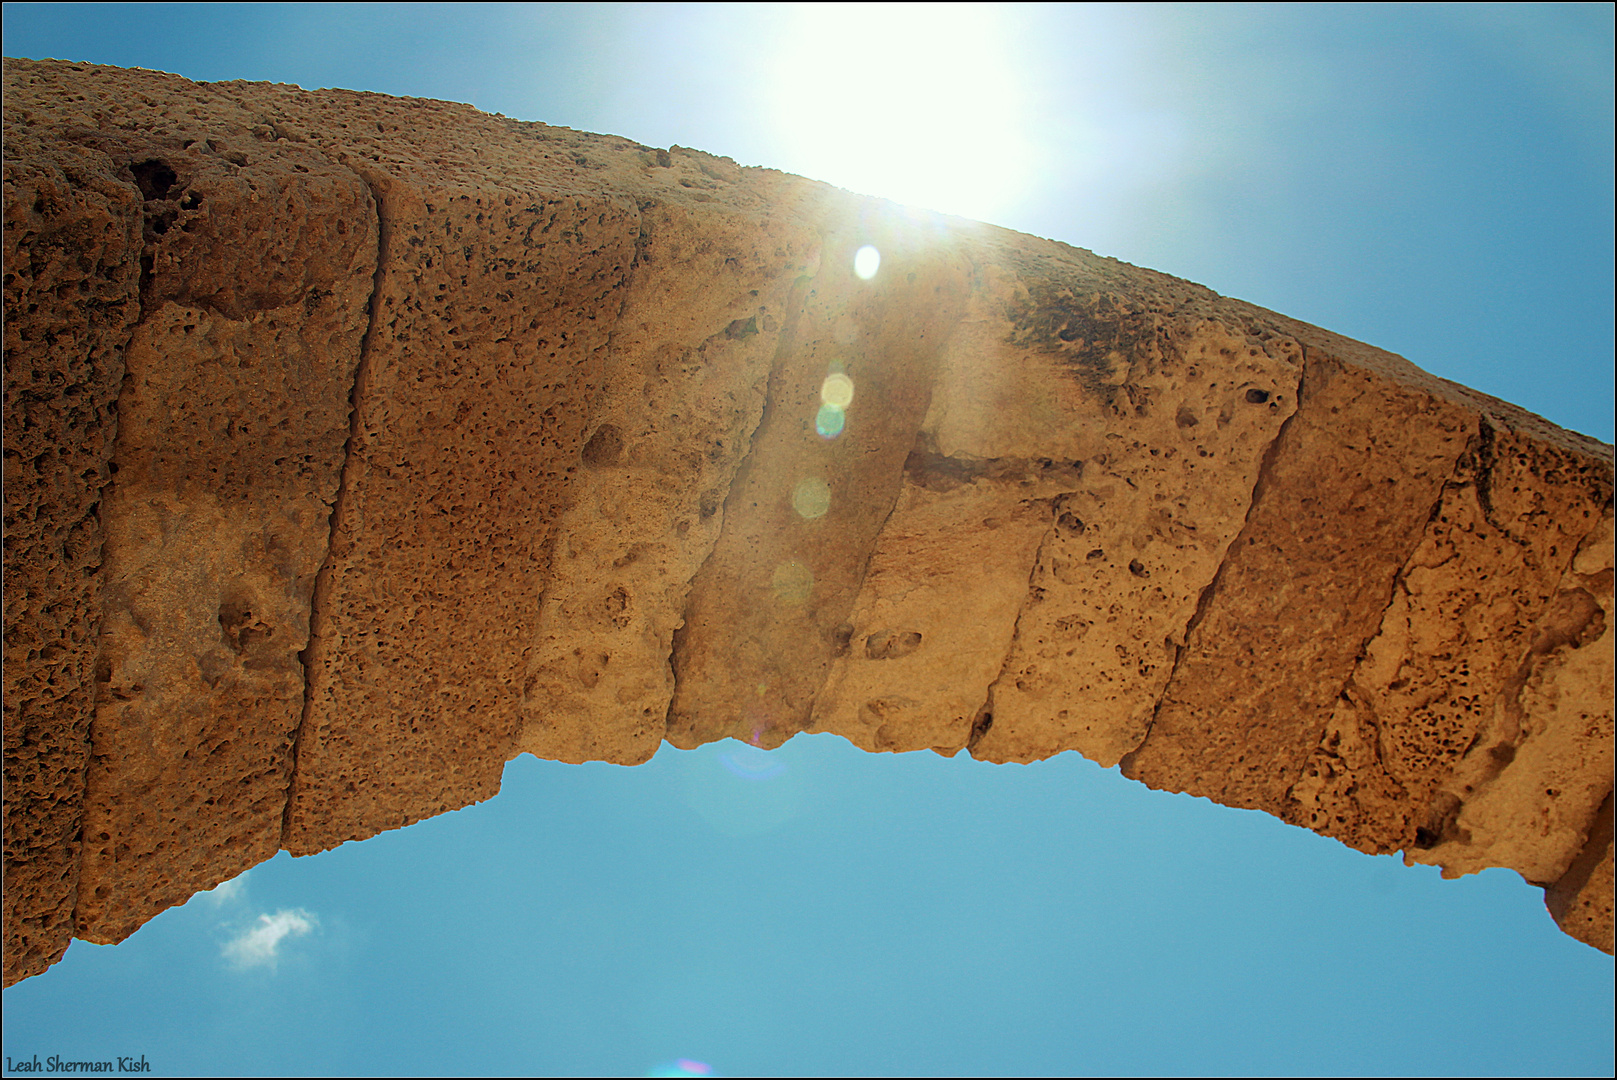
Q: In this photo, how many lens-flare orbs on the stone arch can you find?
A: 5